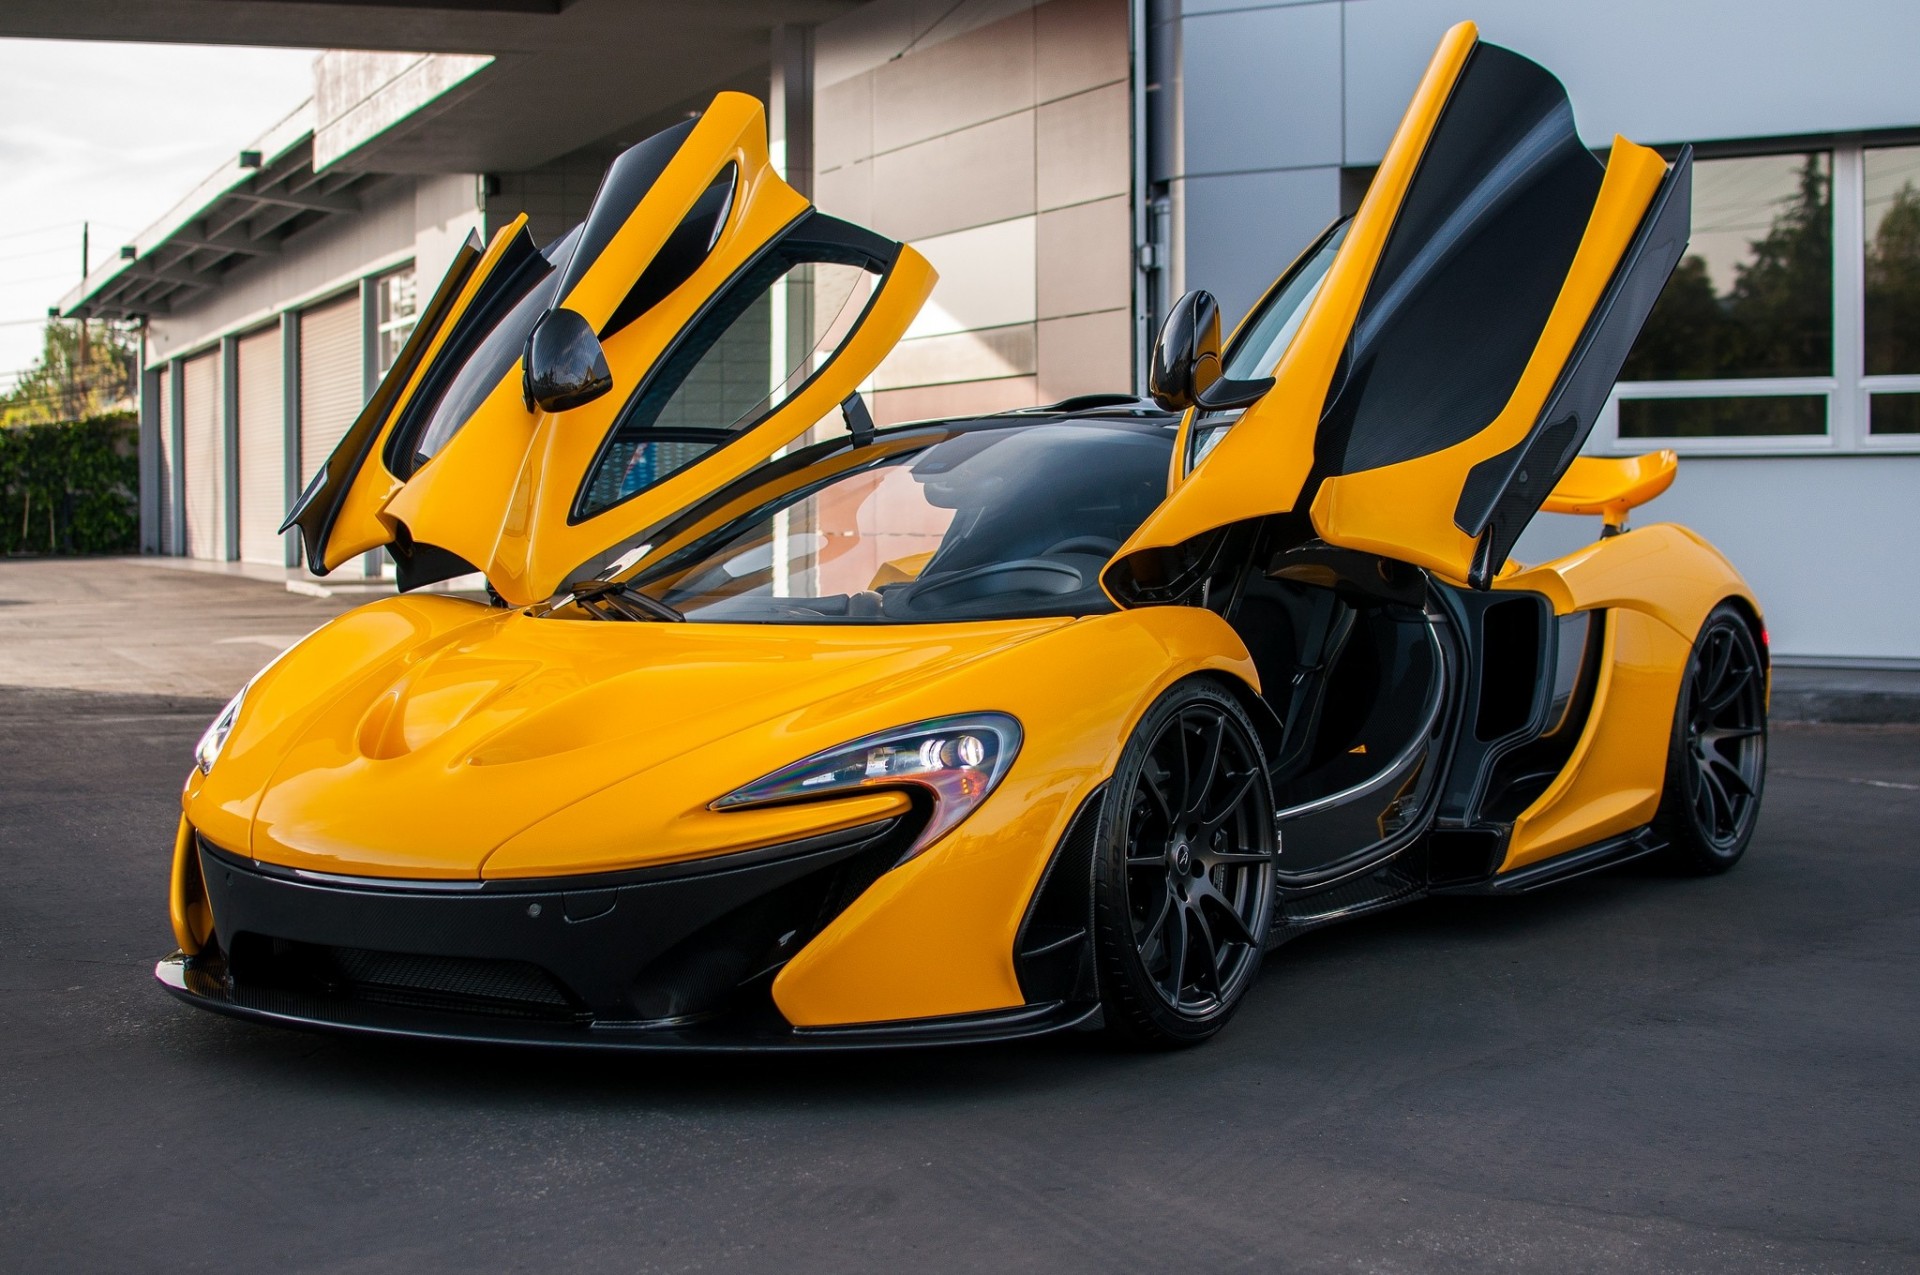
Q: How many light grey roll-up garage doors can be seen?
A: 4